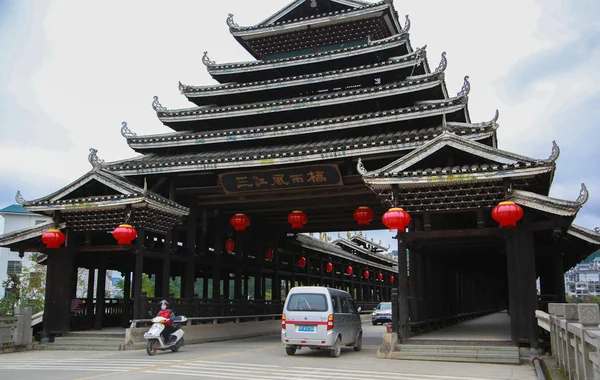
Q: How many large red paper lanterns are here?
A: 7